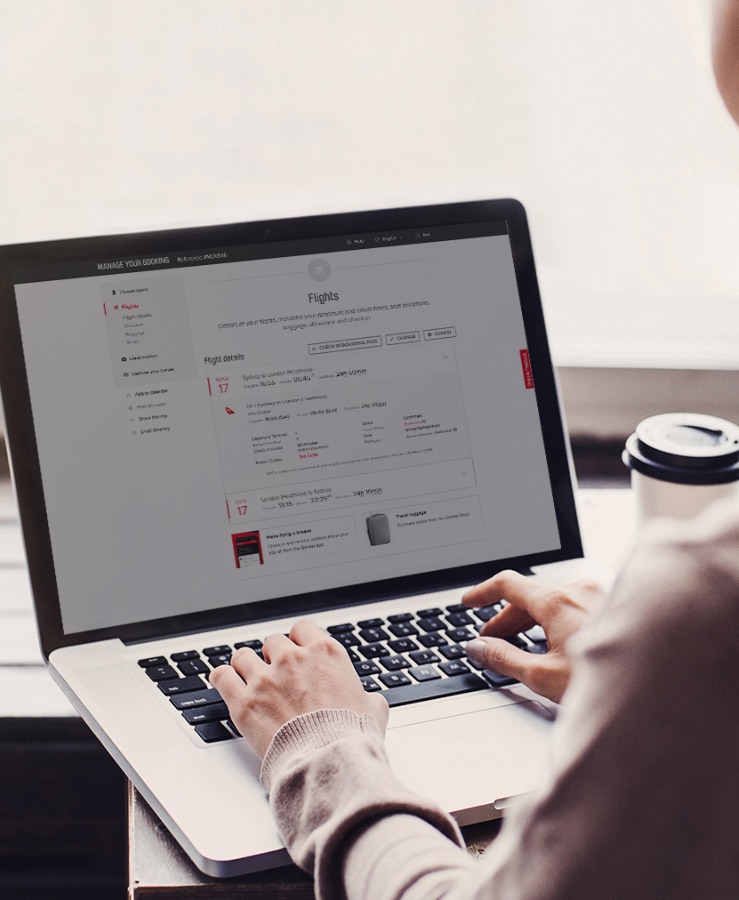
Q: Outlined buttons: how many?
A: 3